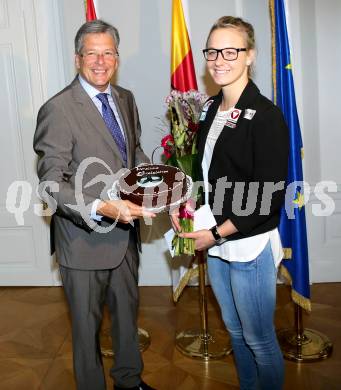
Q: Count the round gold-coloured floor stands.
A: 3